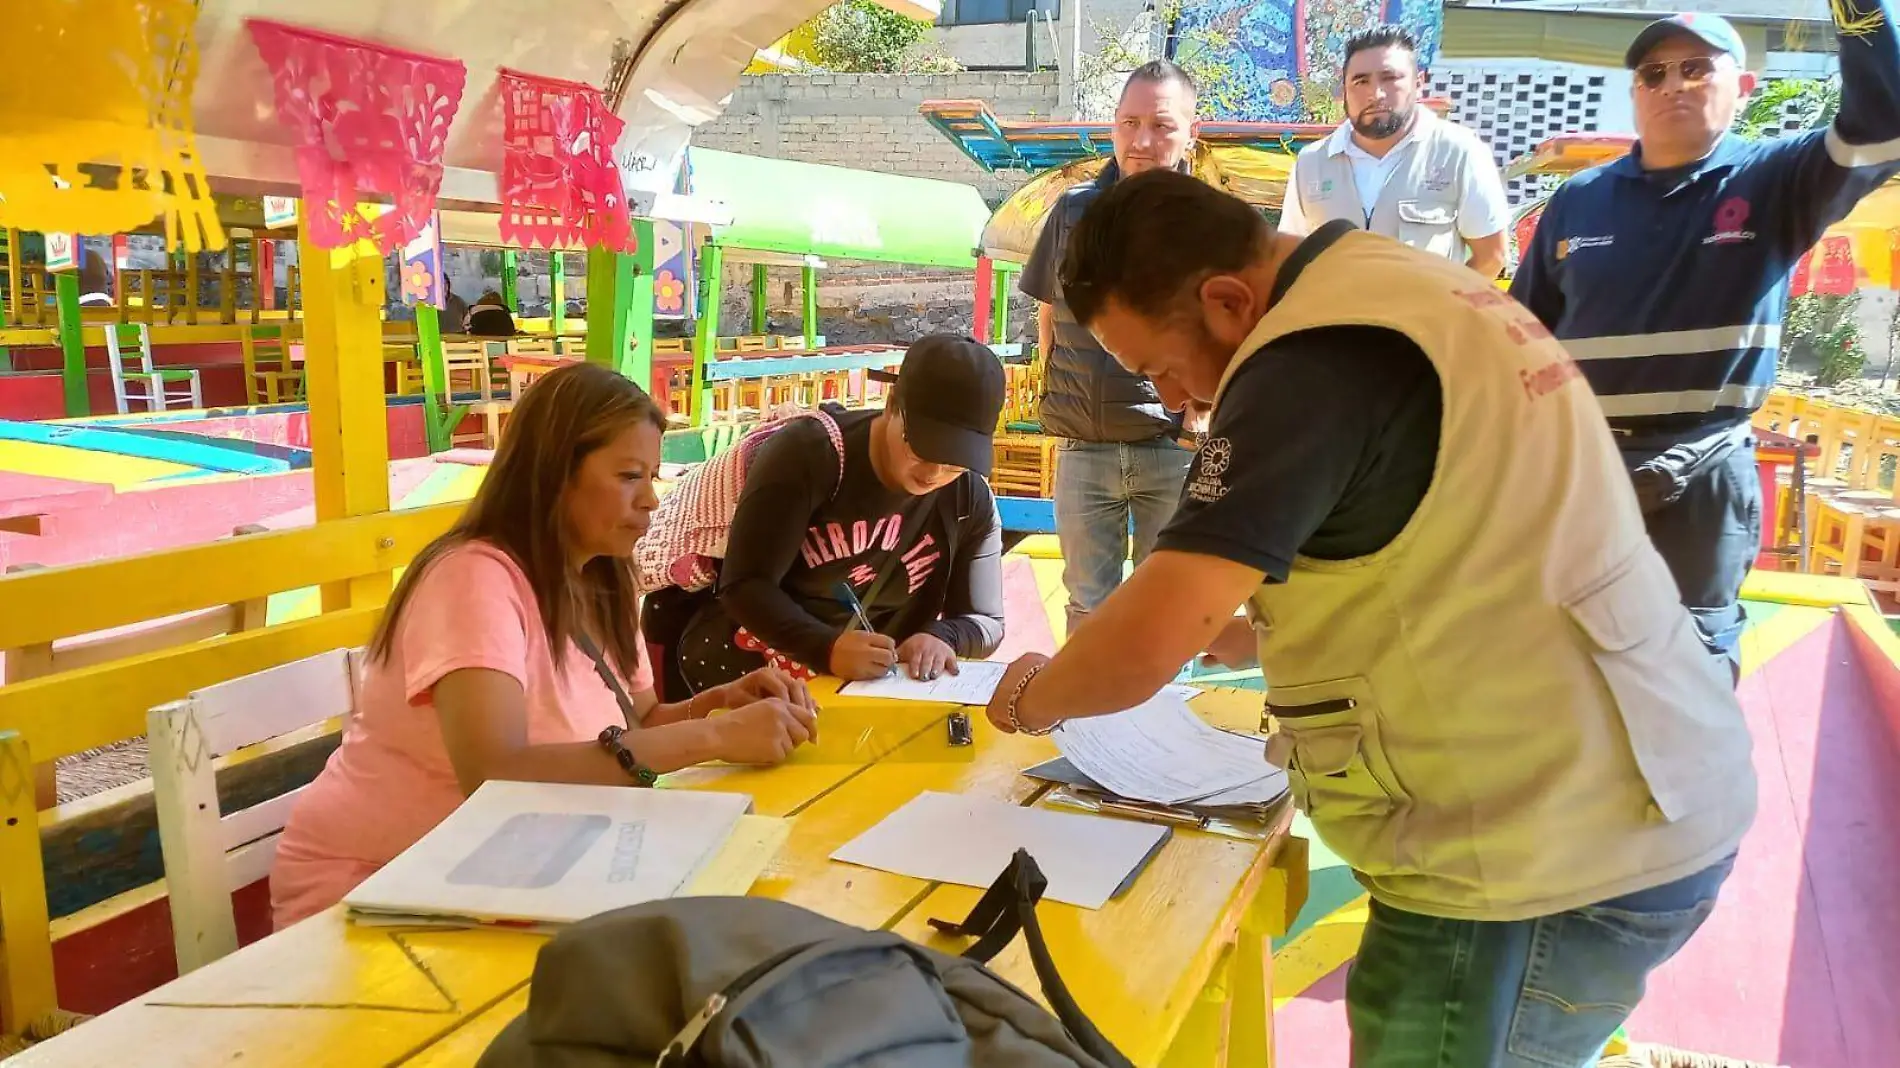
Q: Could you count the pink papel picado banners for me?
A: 2